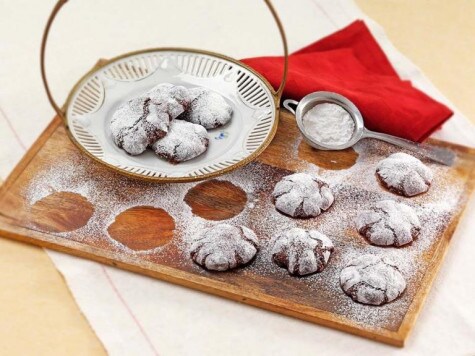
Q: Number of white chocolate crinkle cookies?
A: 10